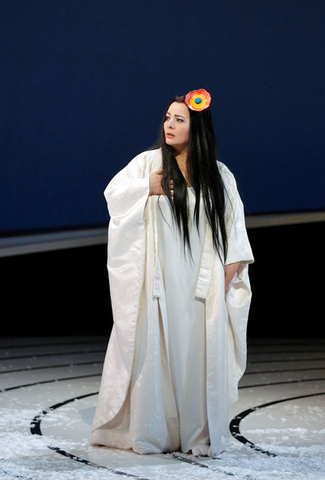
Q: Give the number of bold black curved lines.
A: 2